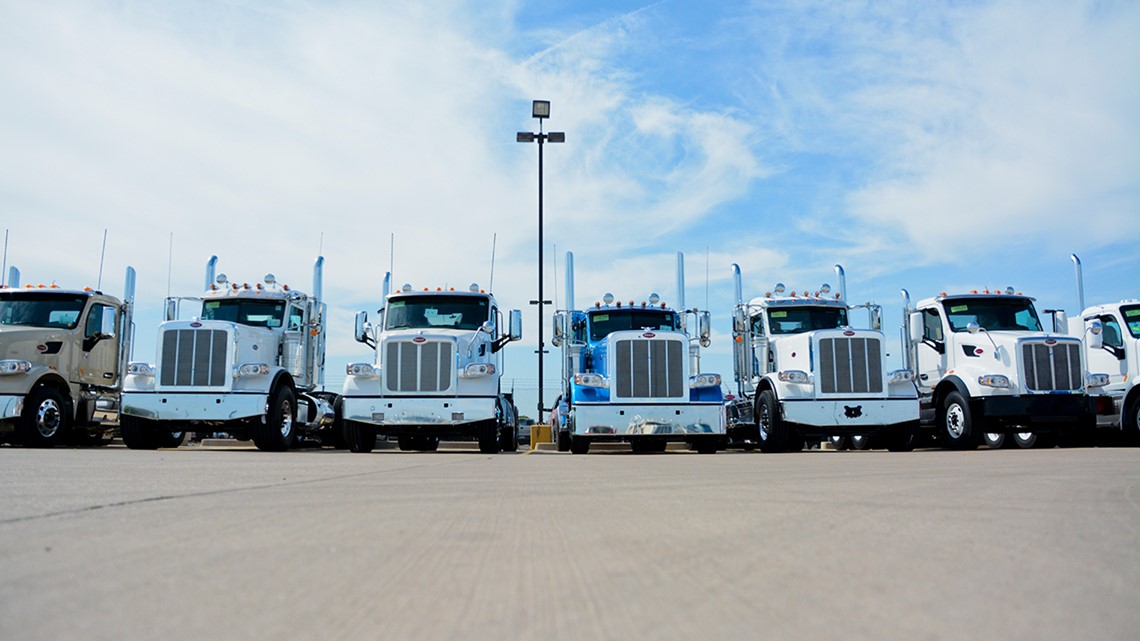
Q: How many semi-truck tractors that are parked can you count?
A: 7